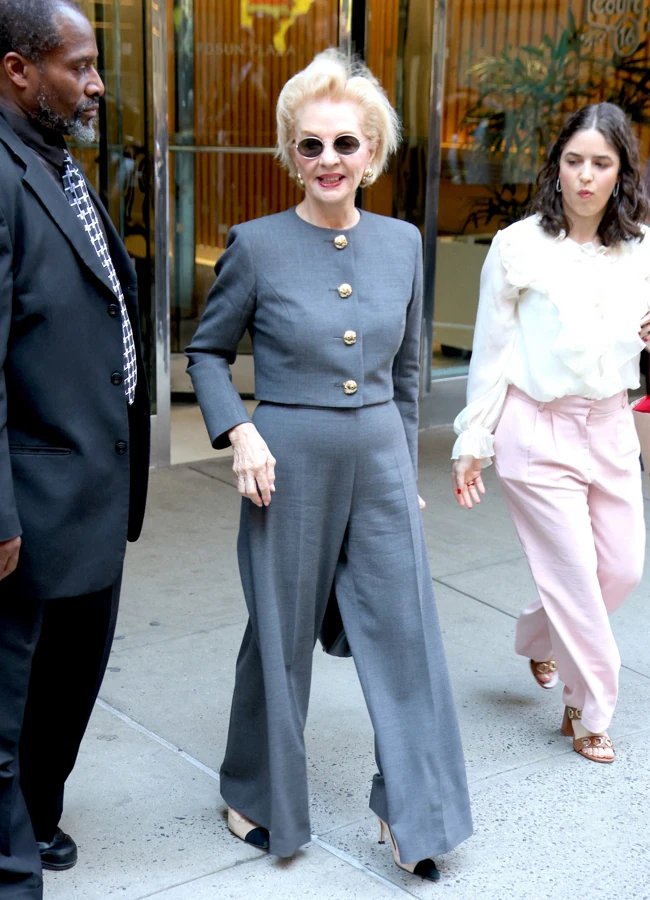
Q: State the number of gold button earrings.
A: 2